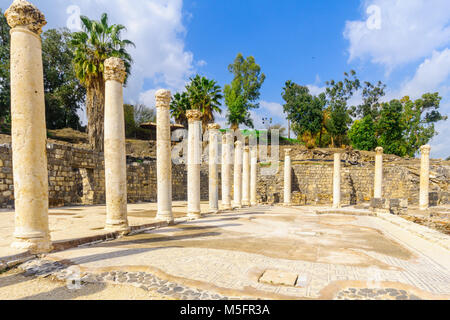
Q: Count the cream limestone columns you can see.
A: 13